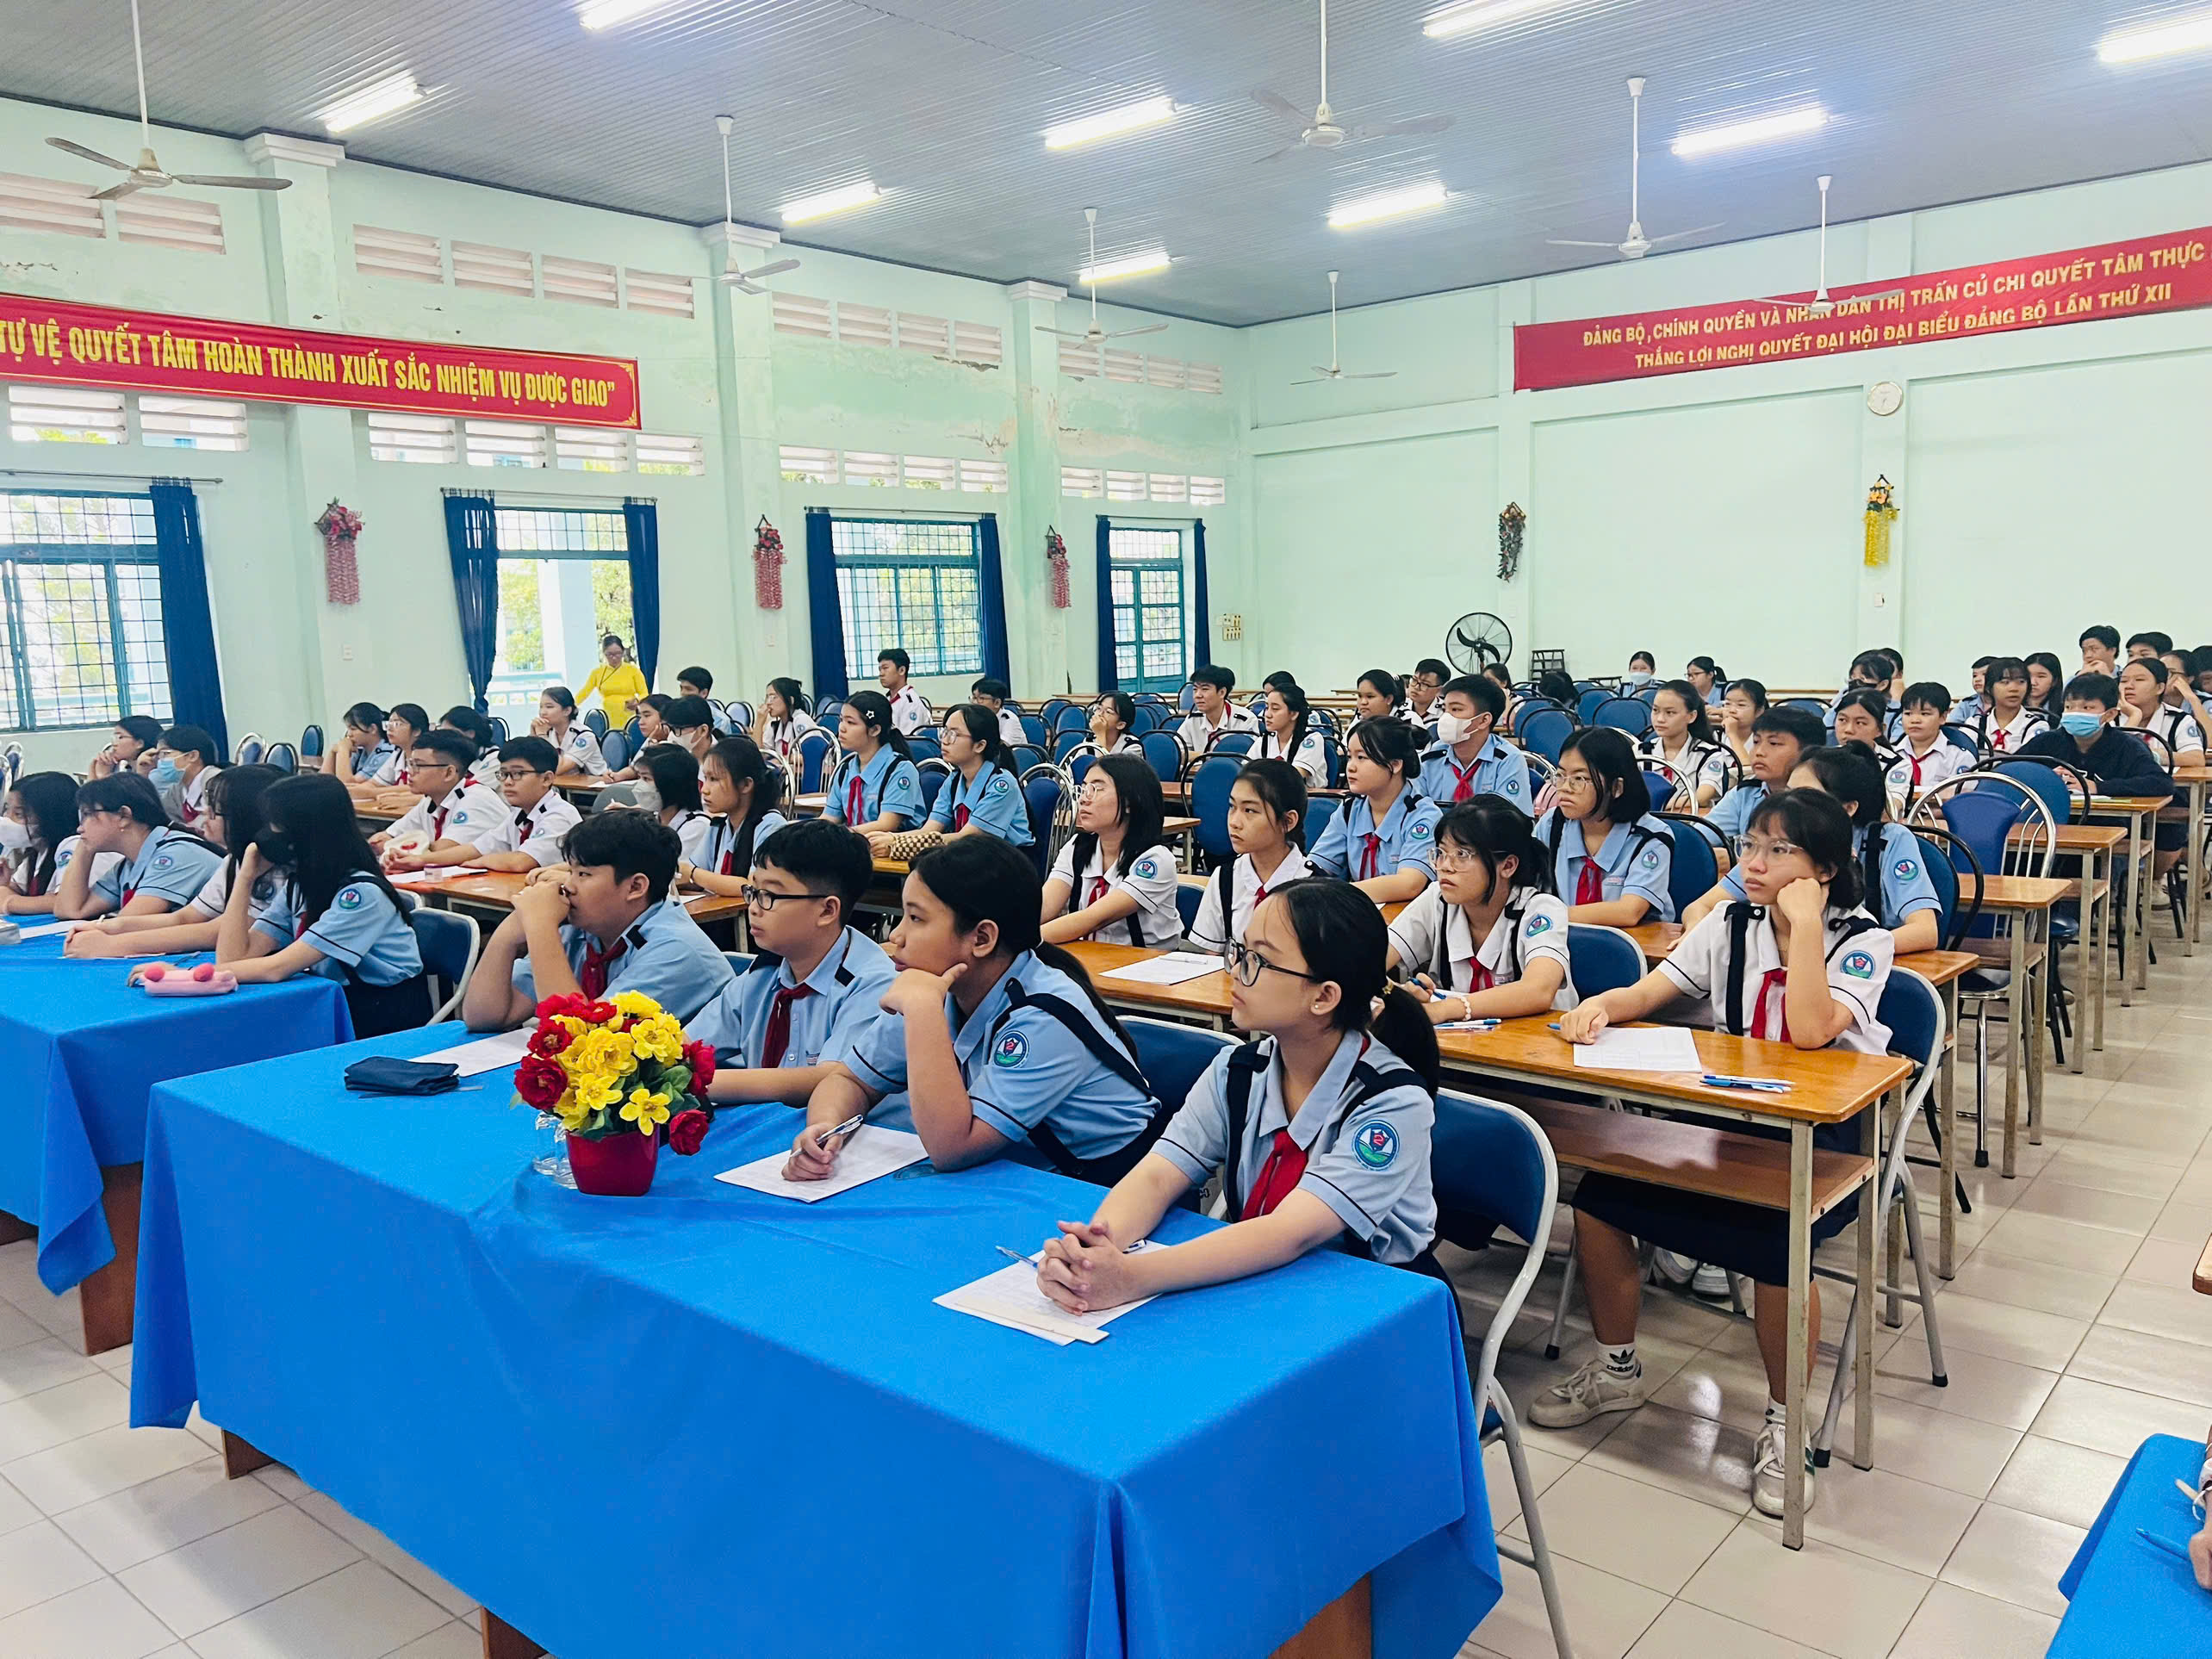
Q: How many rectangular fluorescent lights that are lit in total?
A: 9